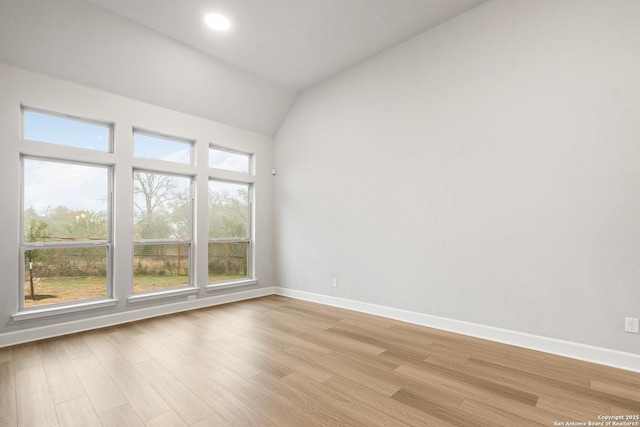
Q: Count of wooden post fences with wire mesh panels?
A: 1